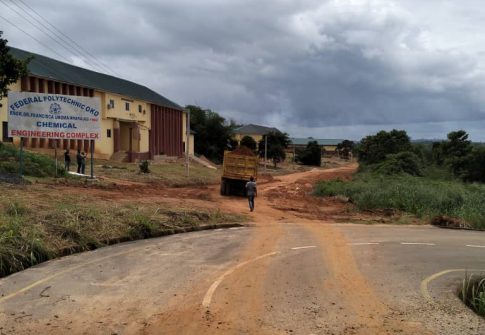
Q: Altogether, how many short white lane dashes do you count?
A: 4